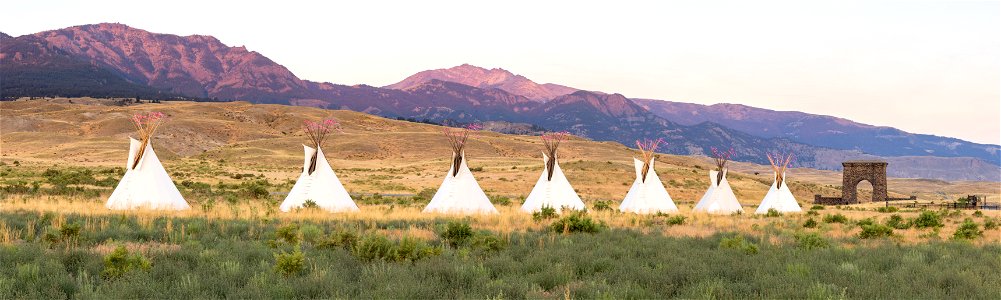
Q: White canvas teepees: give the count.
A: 7